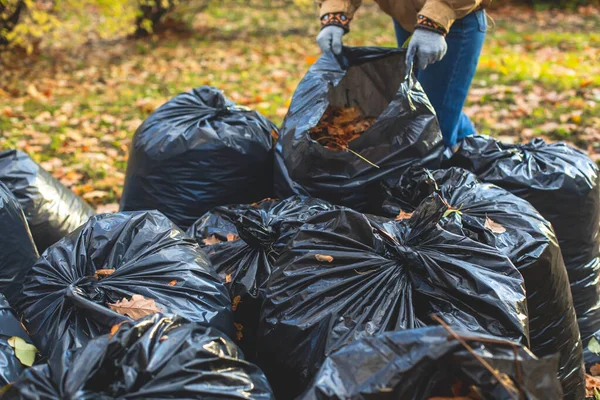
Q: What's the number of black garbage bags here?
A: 12